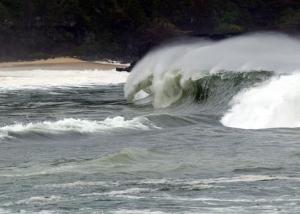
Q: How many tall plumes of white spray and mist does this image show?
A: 1